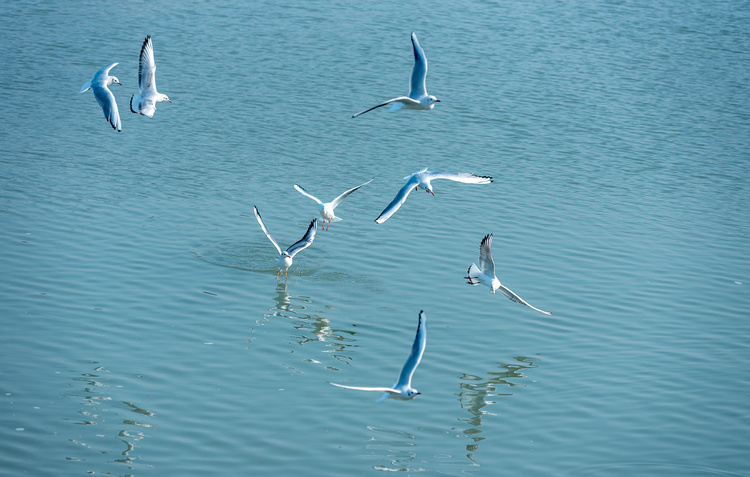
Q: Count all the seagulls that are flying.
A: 8